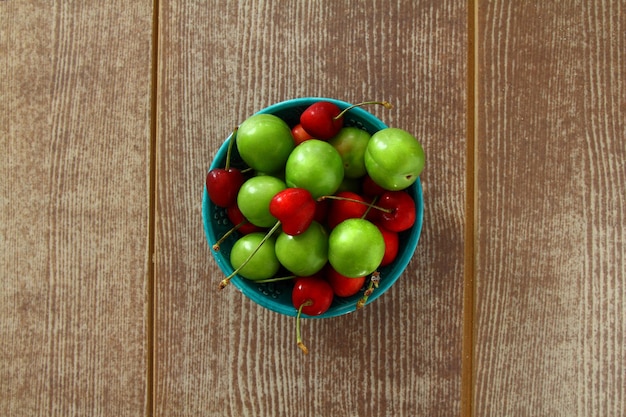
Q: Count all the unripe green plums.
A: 8